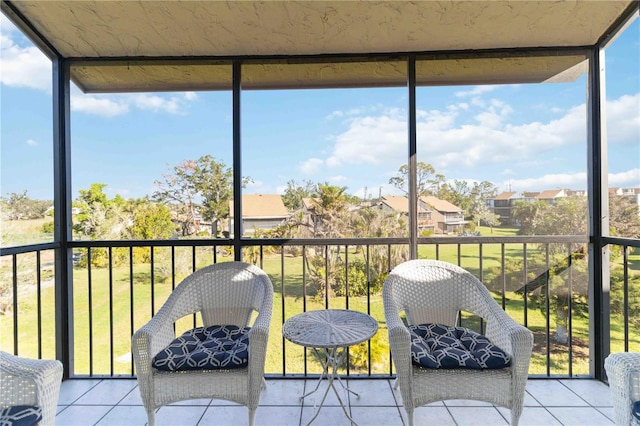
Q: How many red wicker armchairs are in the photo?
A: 0